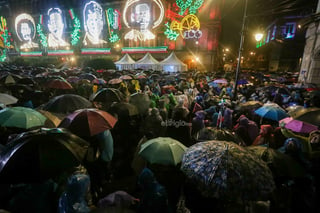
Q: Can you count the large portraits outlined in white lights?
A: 4